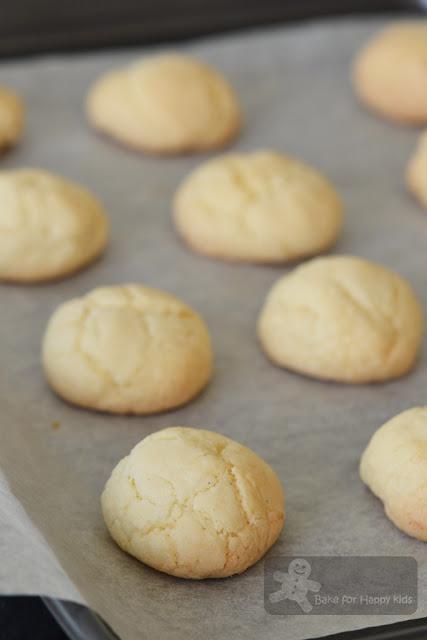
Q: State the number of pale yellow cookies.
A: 10